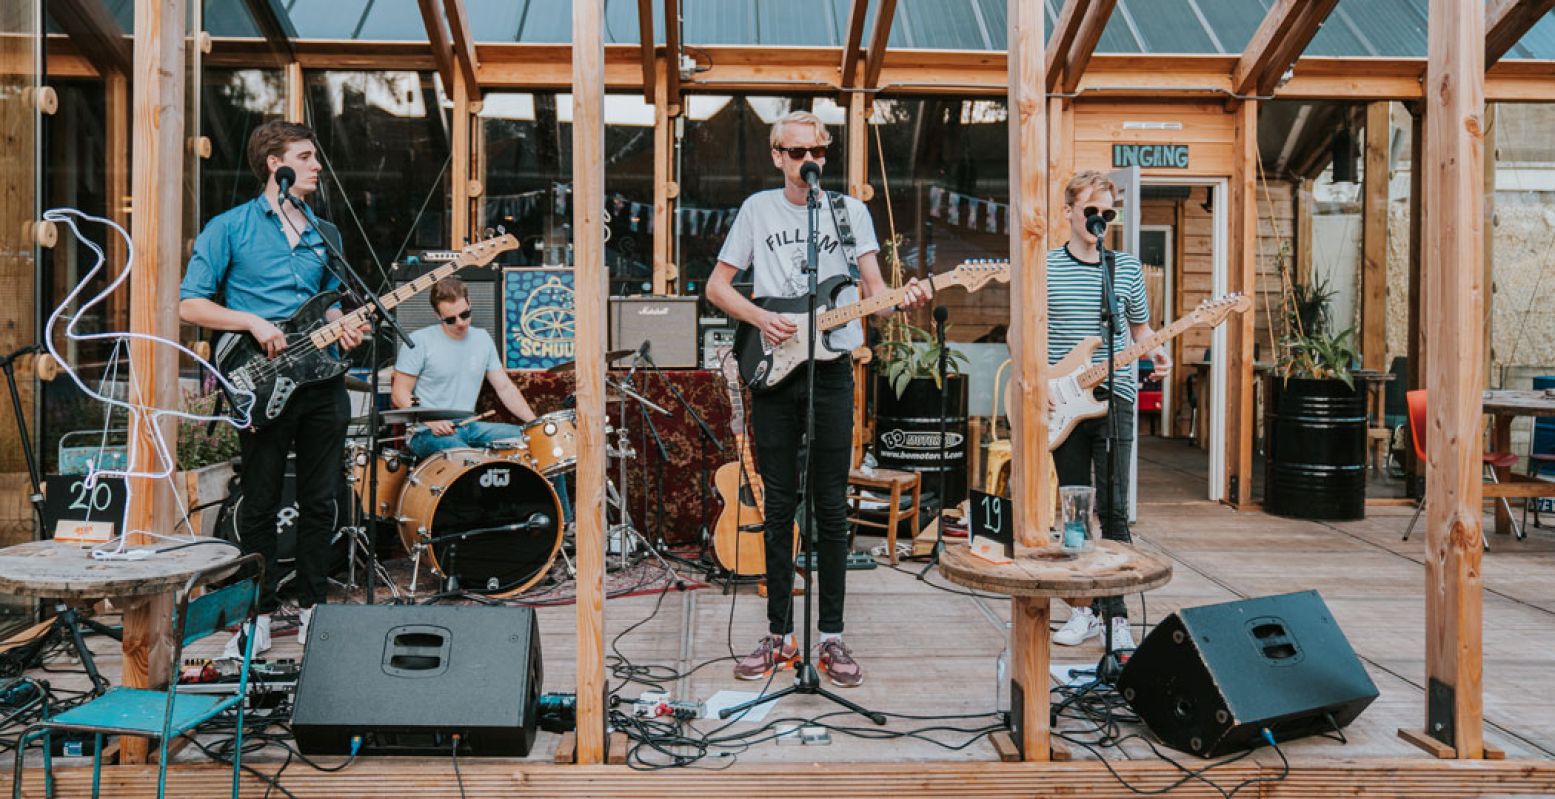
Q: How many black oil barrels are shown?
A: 2